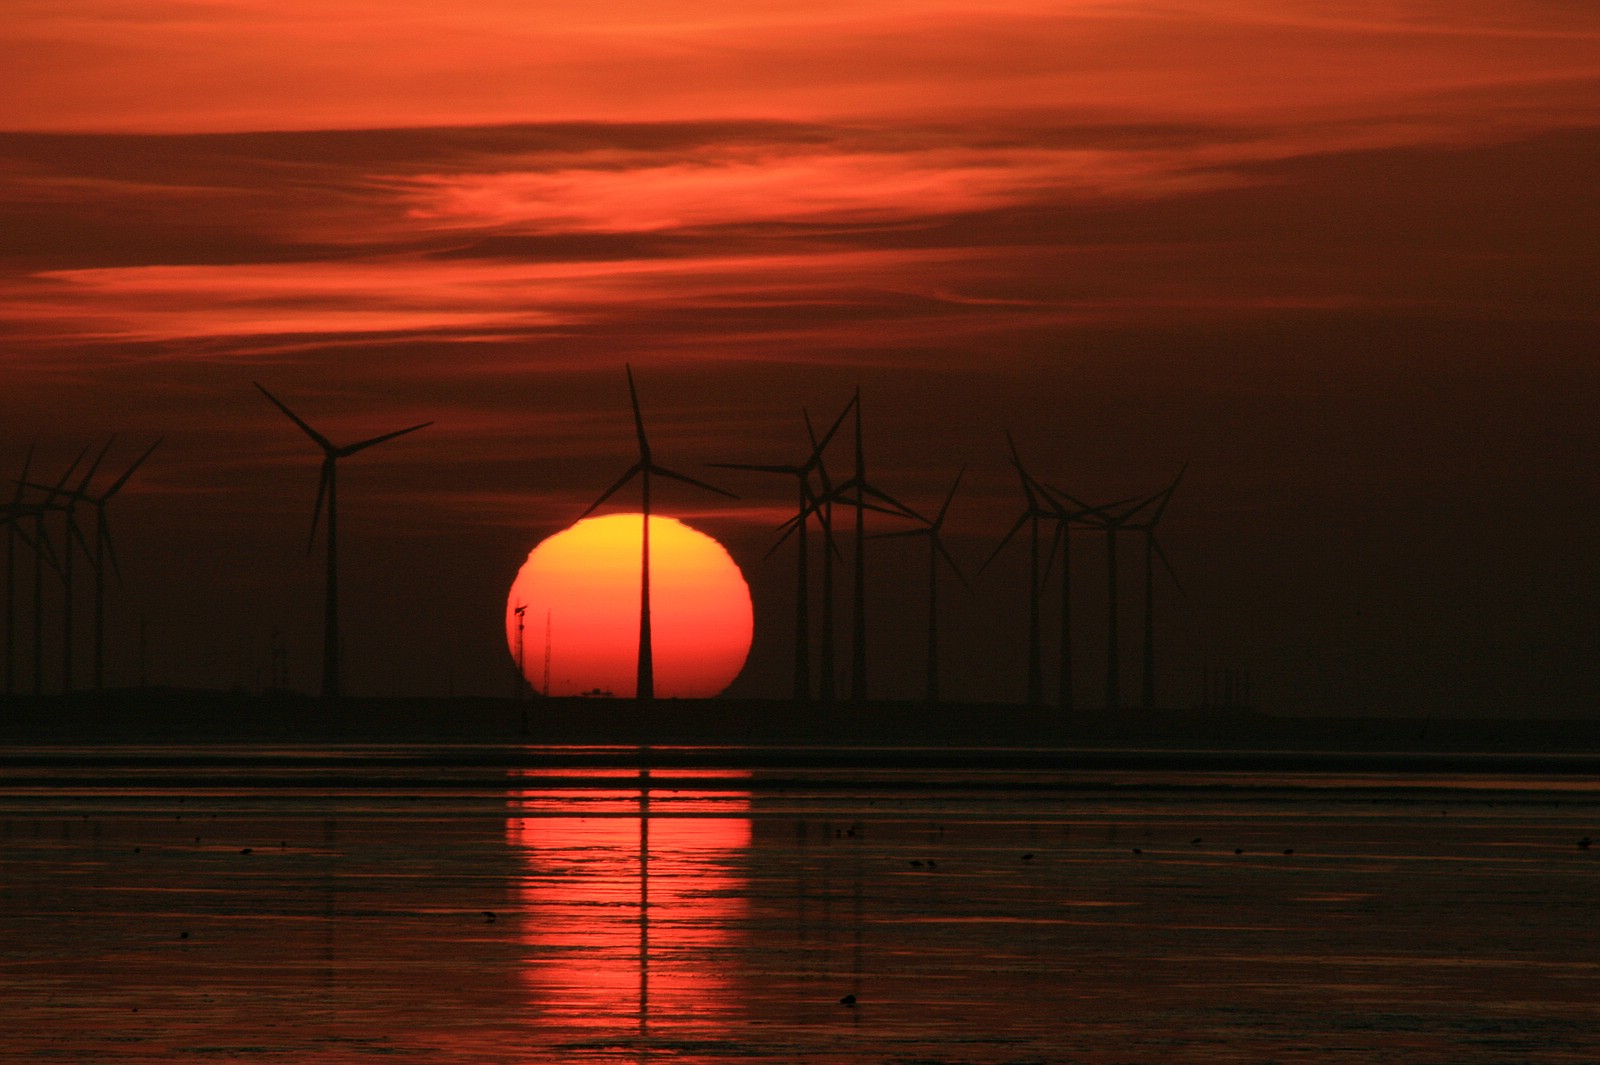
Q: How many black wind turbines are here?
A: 14